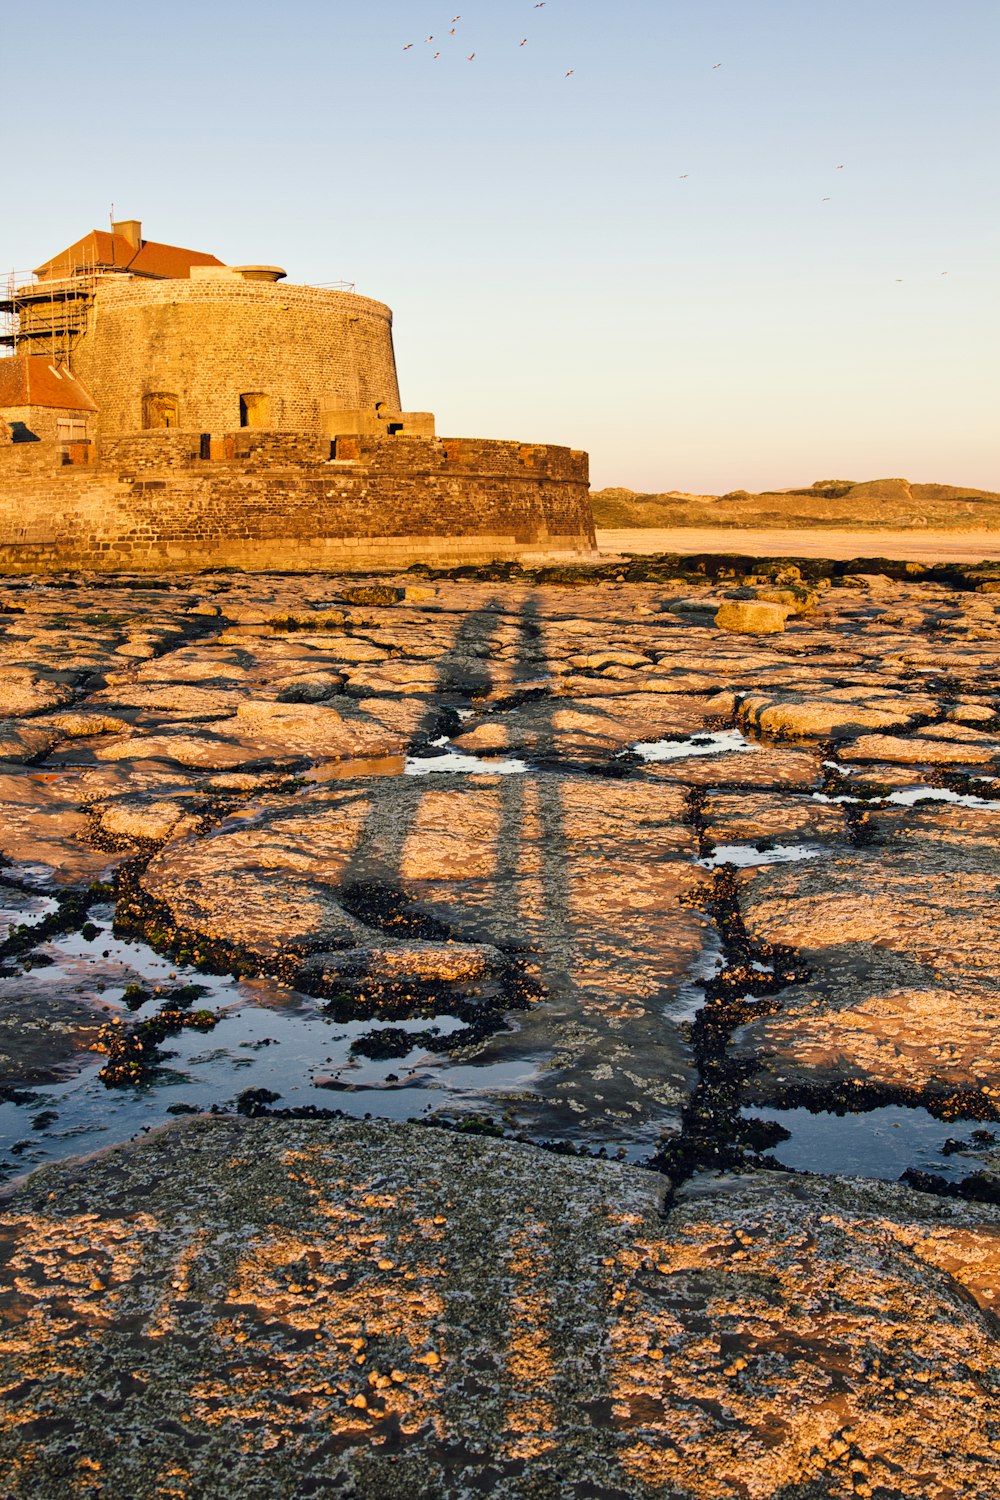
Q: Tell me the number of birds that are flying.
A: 15